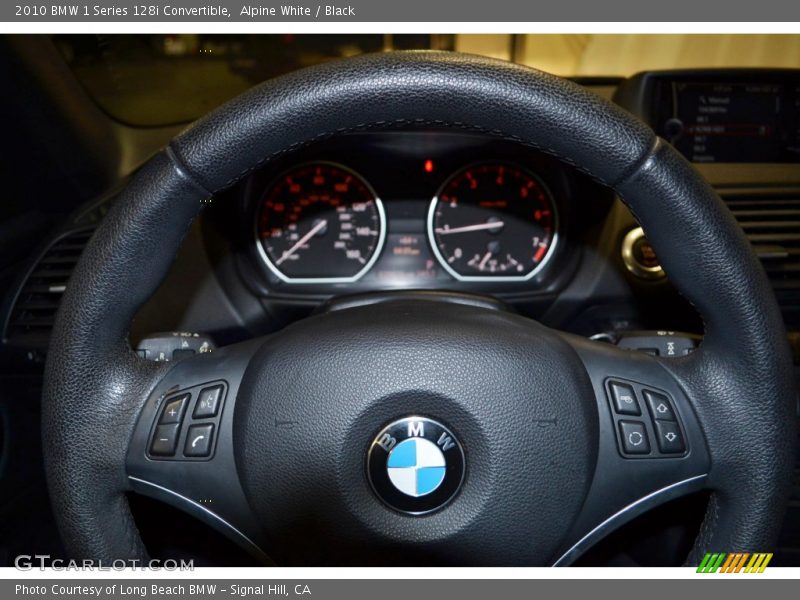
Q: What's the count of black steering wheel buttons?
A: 8